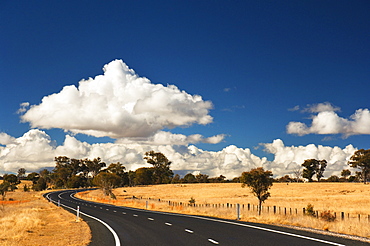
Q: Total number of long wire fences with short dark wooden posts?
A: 1